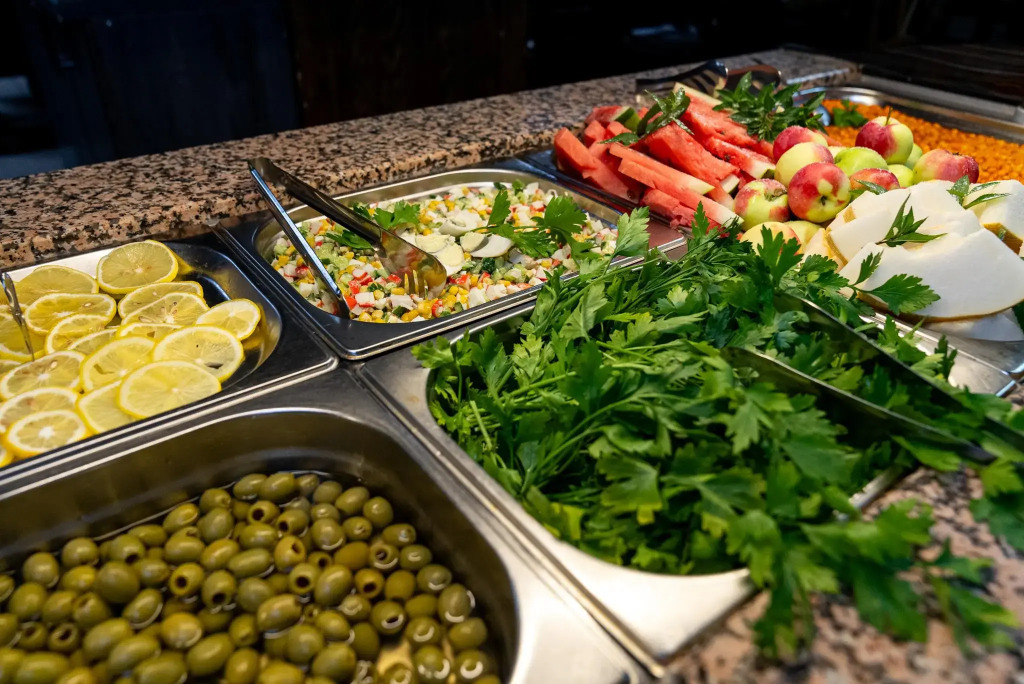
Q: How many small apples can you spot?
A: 12